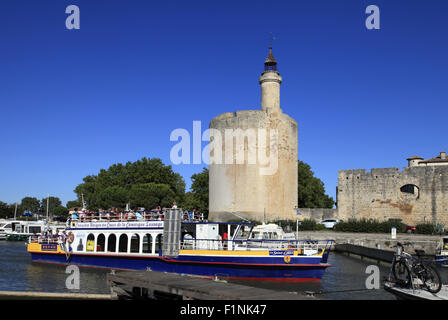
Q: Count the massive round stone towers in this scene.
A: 1